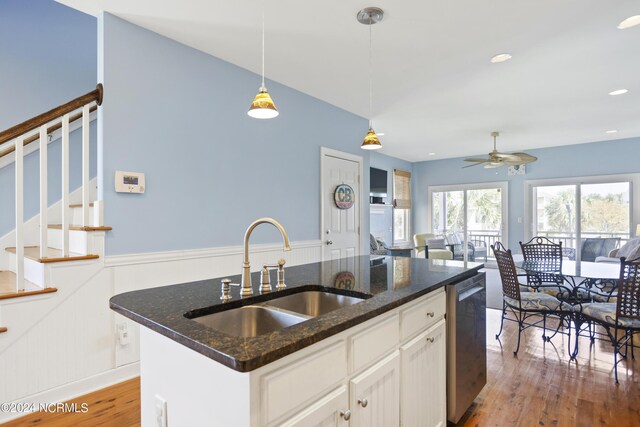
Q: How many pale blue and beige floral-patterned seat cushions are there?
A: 4